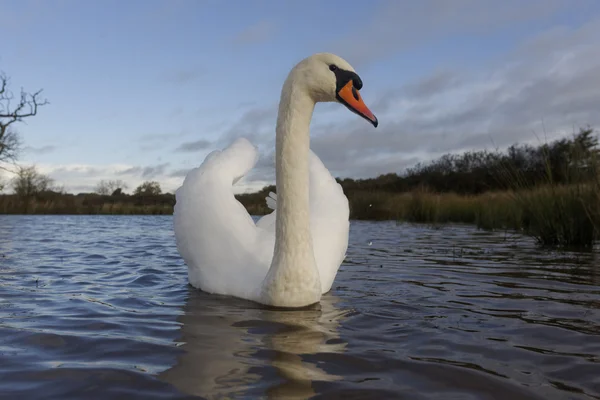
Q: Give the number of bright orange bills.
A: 1